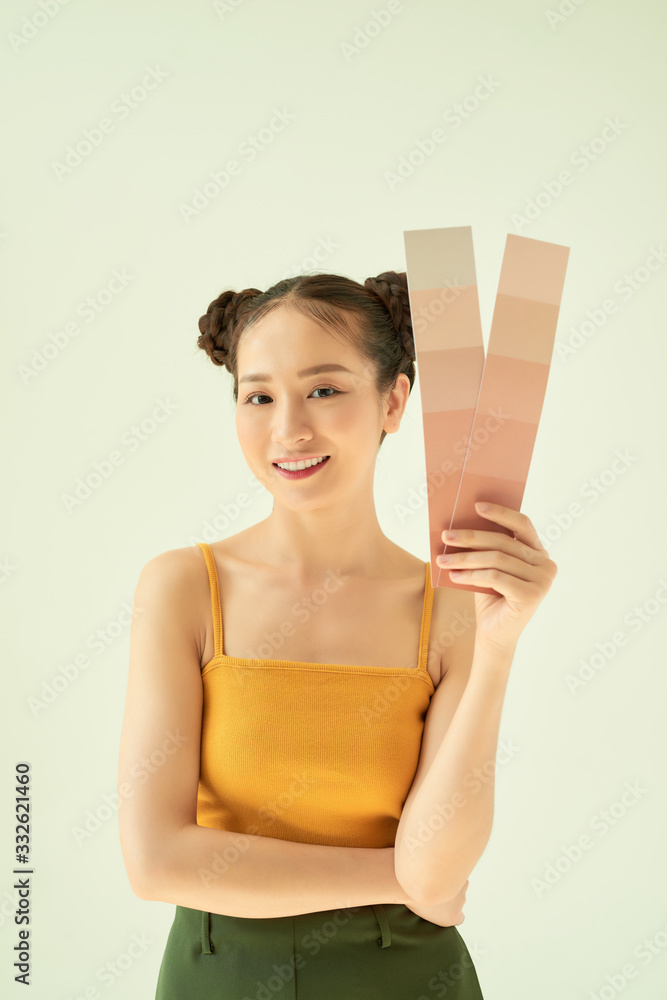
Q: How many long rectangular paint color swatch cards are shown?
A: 2